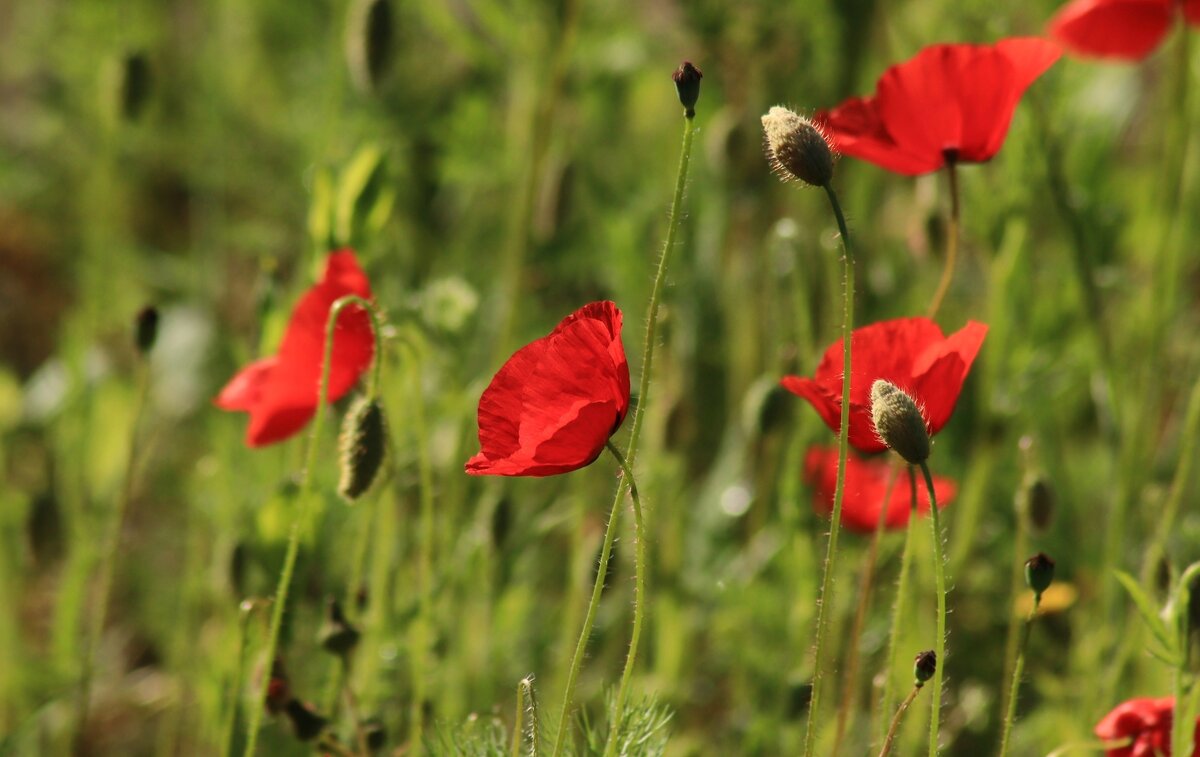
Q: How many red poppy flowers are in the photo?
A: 7